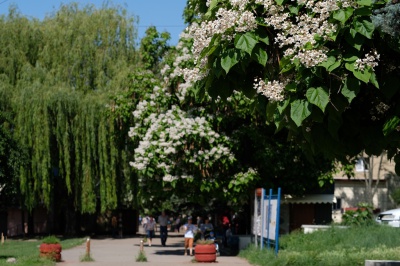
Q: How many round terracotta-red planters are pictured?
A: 2